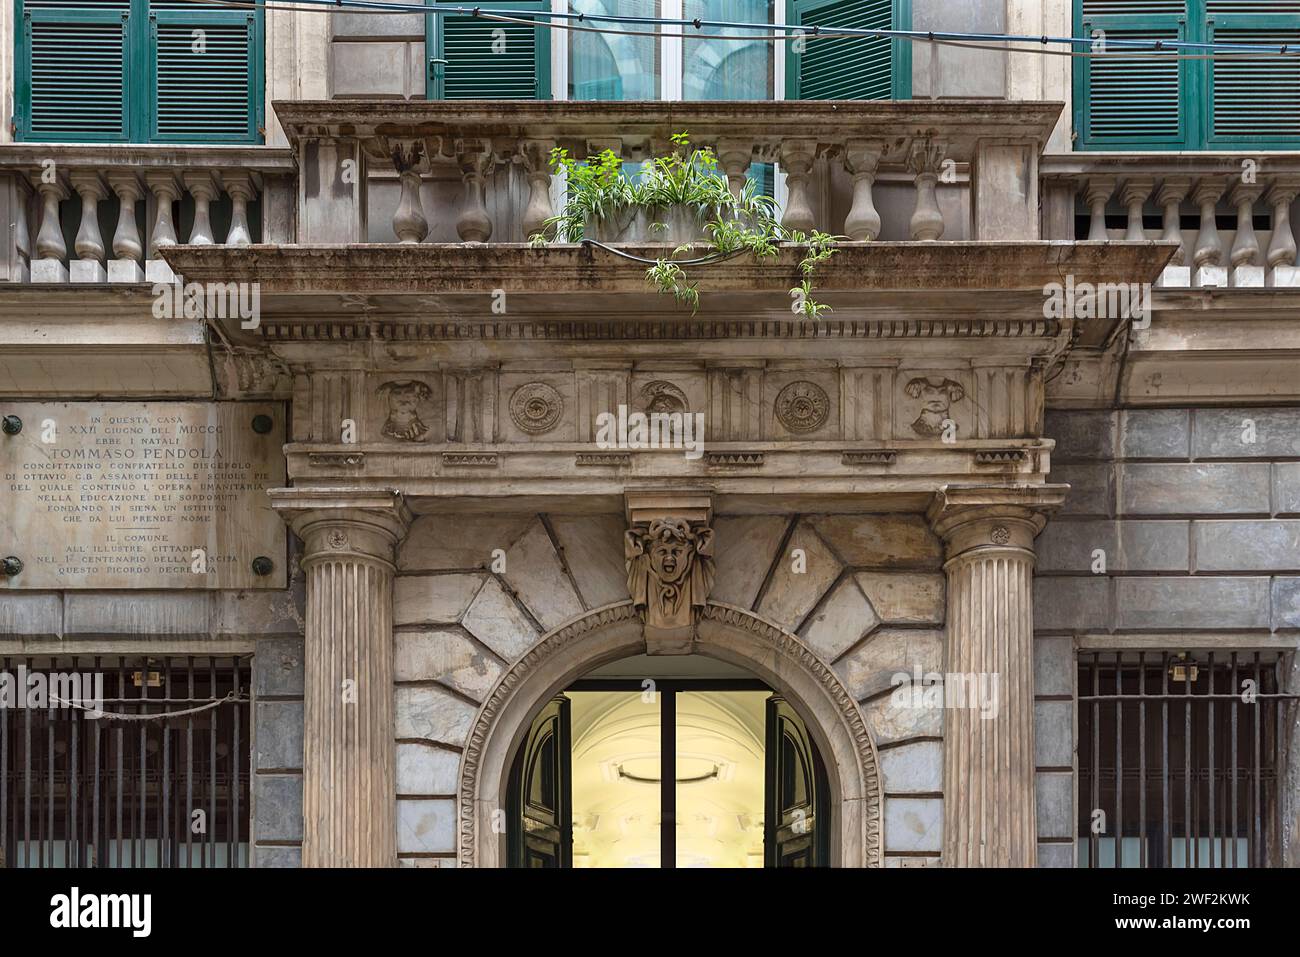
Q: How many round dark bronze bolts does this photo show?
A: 4